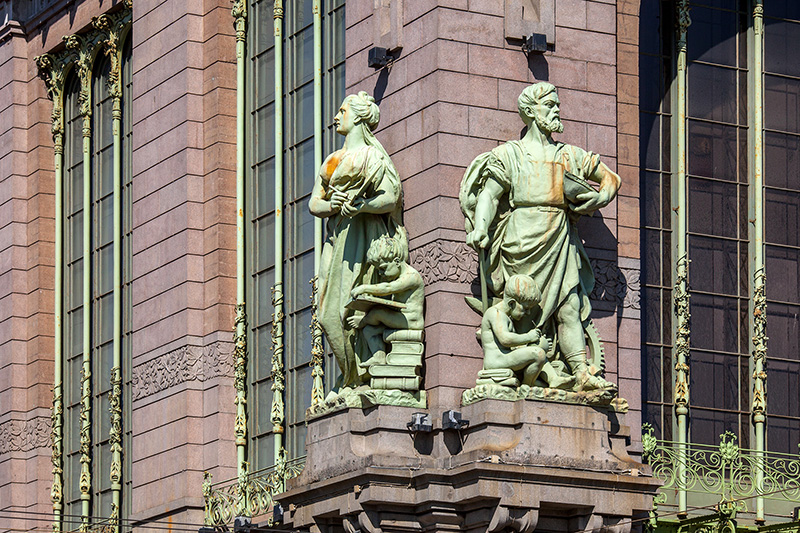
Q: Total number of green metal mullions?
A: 8